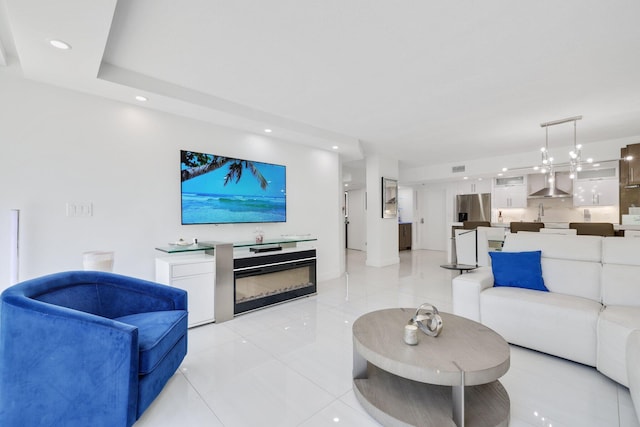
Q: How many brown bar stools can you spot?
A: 3